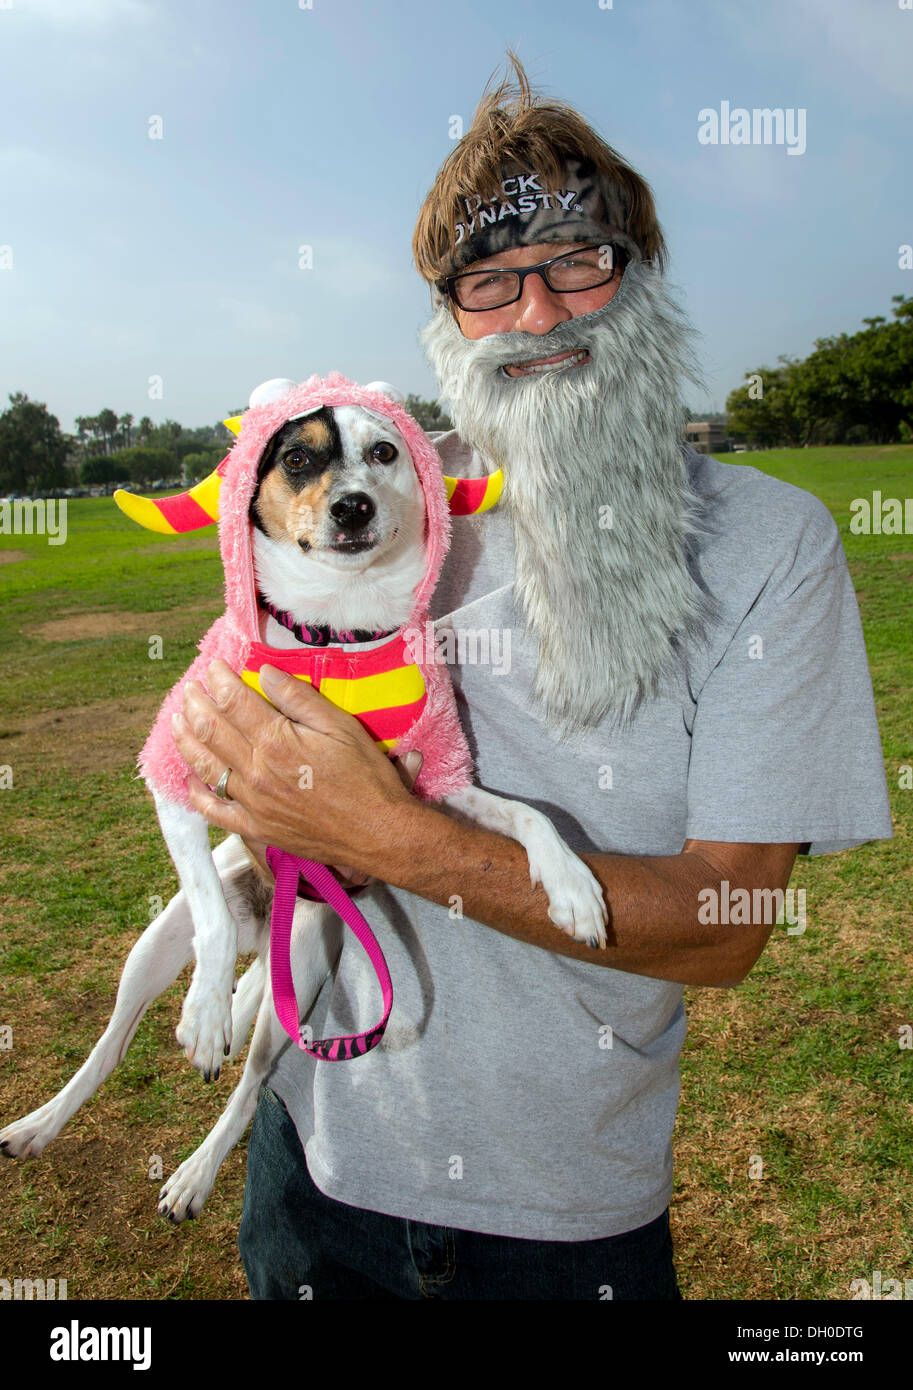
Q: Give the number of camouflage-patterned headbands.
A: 1